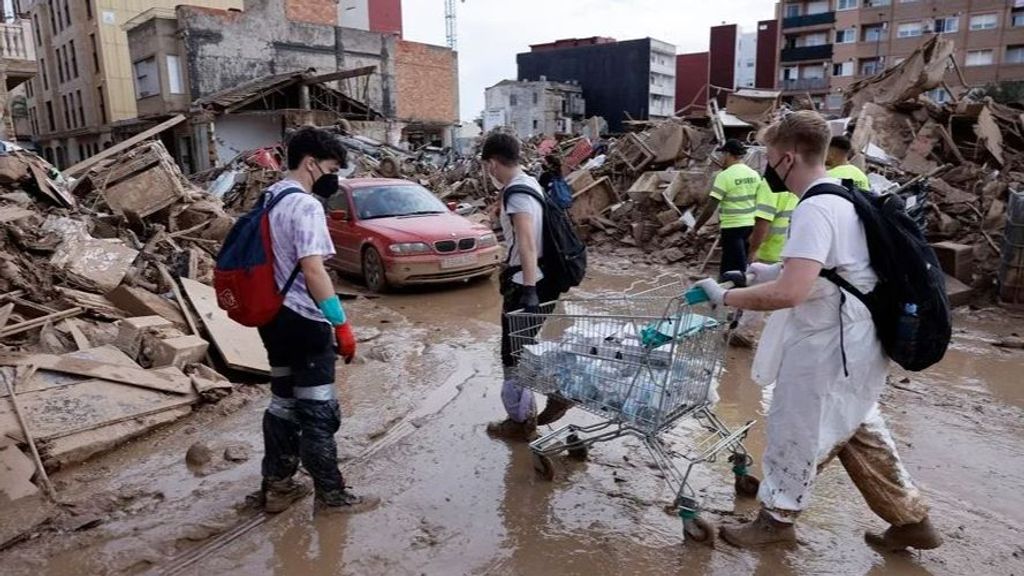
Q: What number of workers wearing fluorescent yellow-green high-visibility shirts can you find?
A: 3